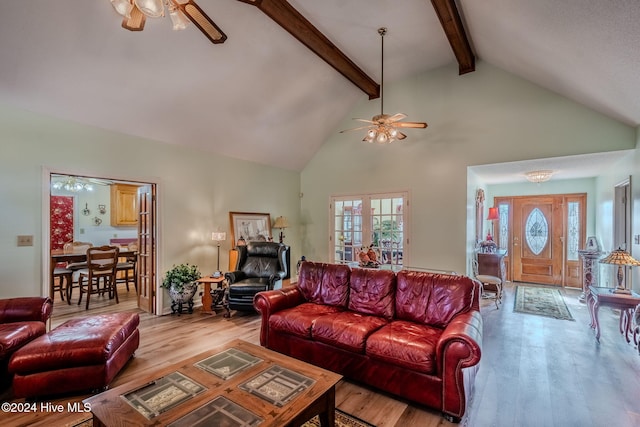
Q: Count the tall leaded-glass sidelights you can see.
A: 2